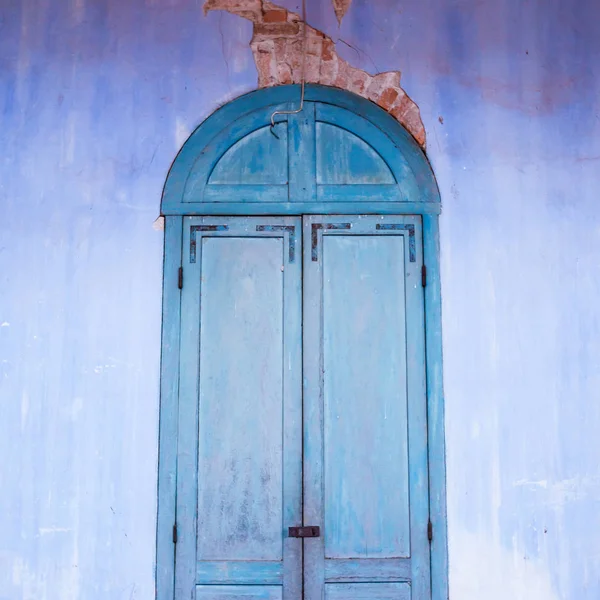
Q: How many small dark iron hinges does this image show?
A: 4